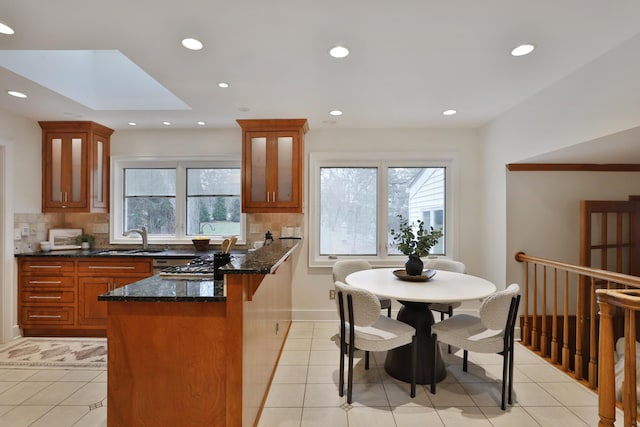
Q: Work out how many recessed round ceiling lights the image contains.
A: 11